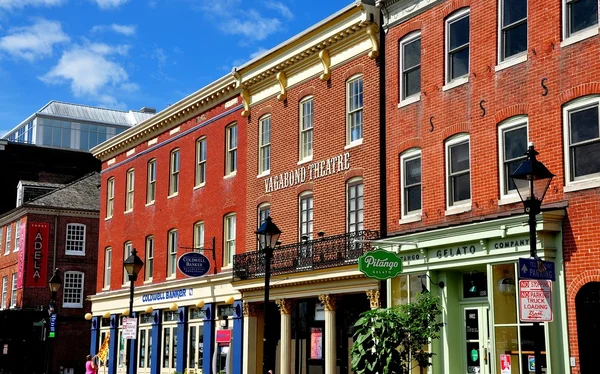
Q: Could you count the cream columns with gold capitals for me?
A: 4